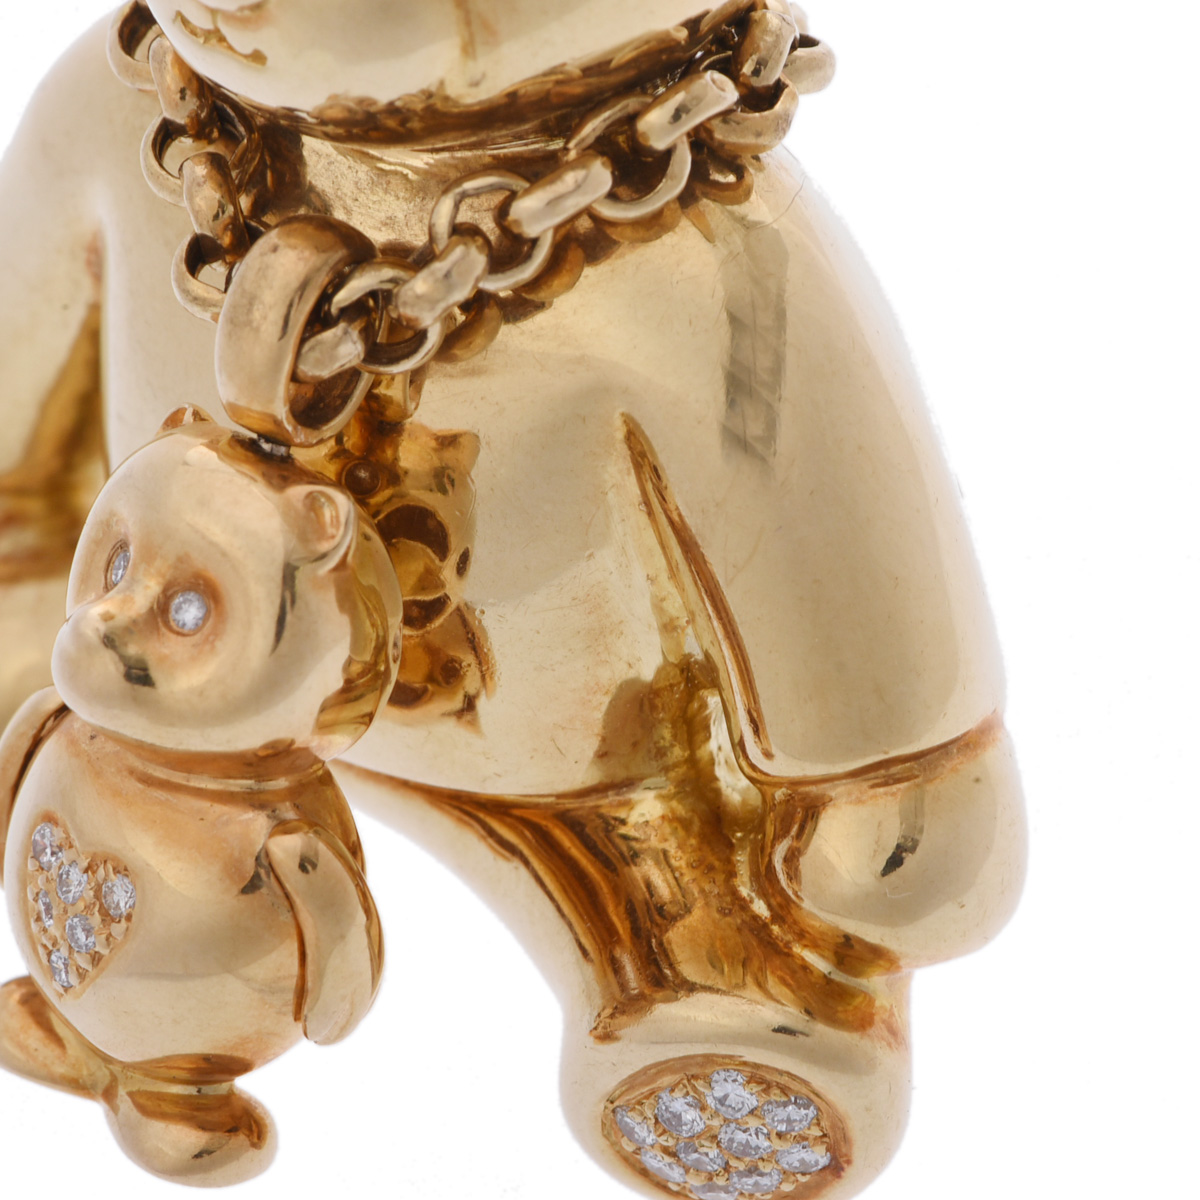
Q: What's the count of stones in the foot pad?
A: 10